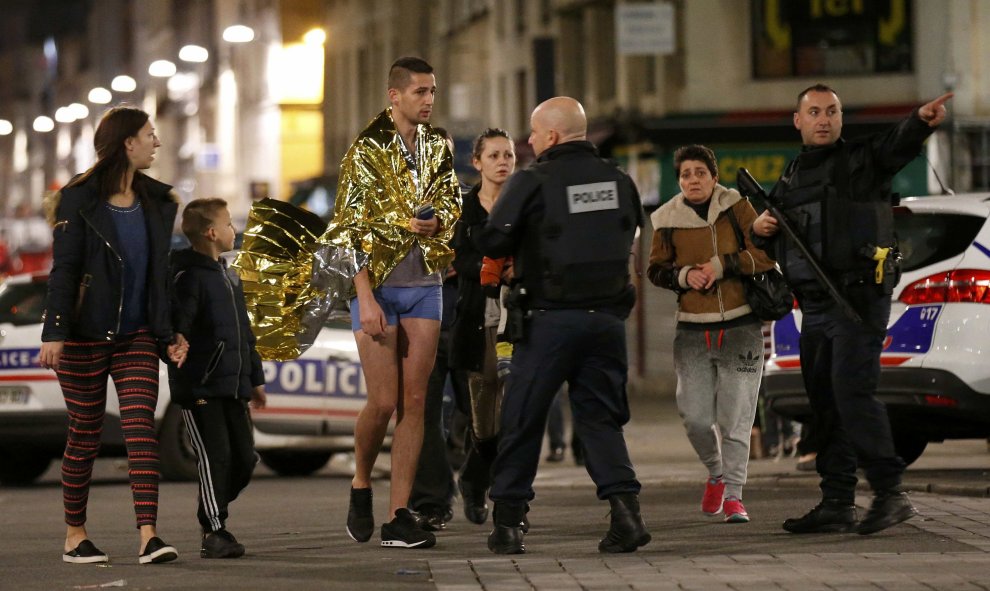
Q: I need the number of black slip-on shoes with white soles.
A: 2